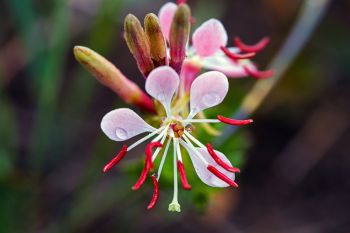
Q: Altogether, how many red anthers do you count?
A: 11